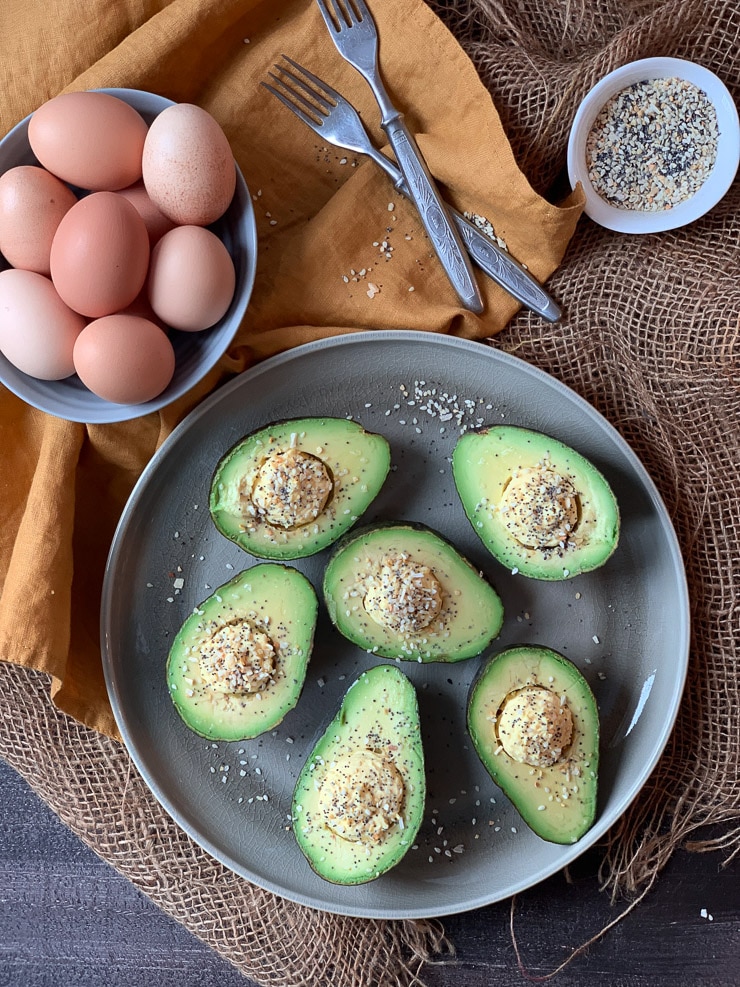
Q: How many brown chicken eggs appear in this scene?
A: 9